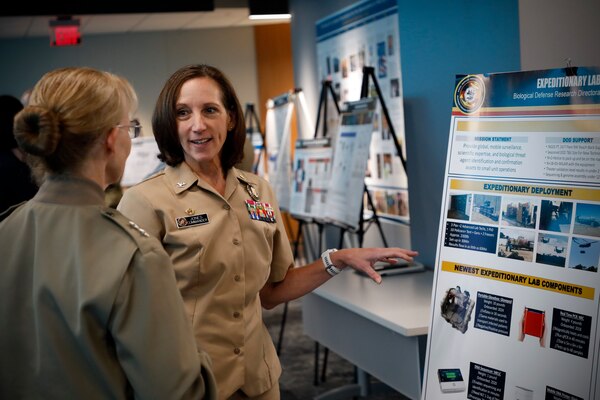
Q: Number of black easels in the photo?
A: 3